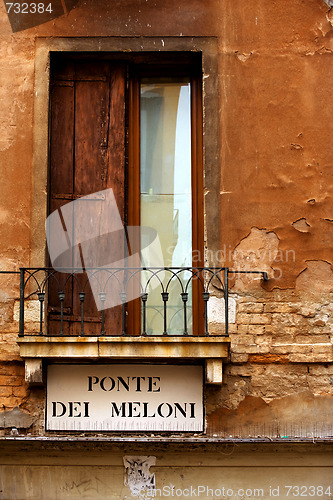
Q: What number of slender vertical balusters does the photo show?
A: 9